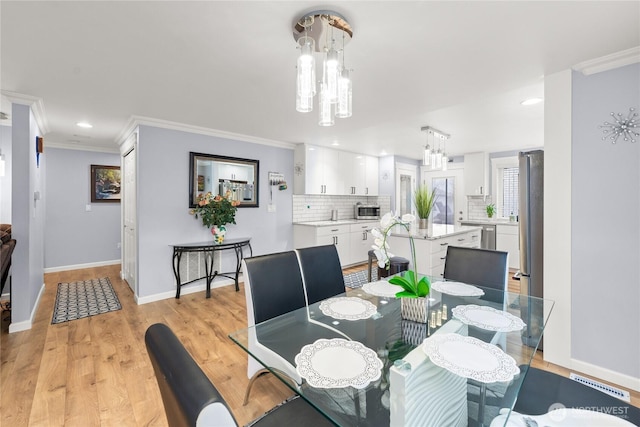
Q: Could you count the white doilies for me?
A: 6